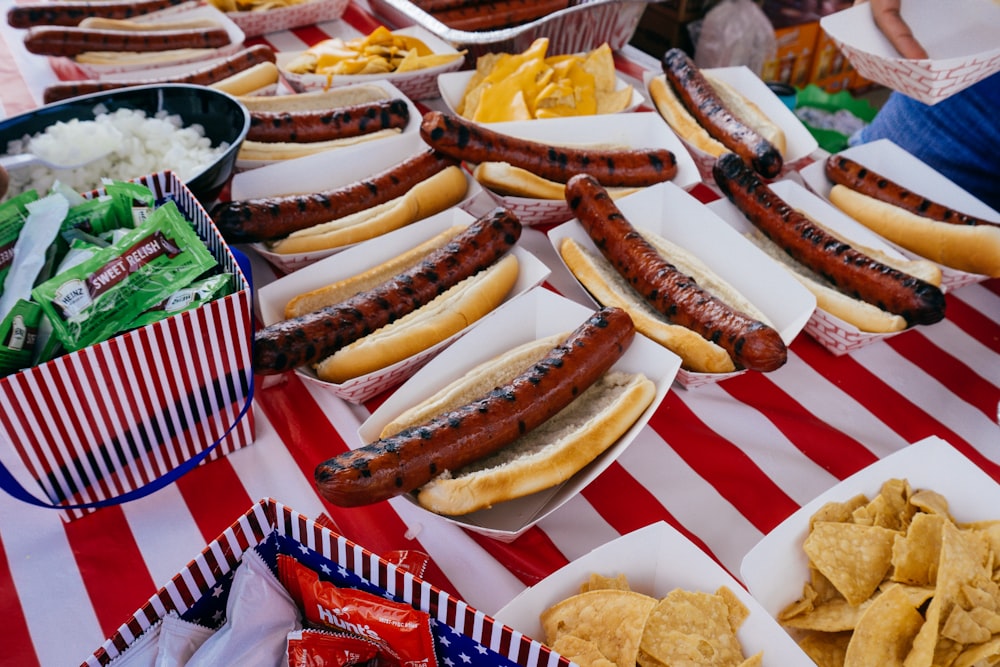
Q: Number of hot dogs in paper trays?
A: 12